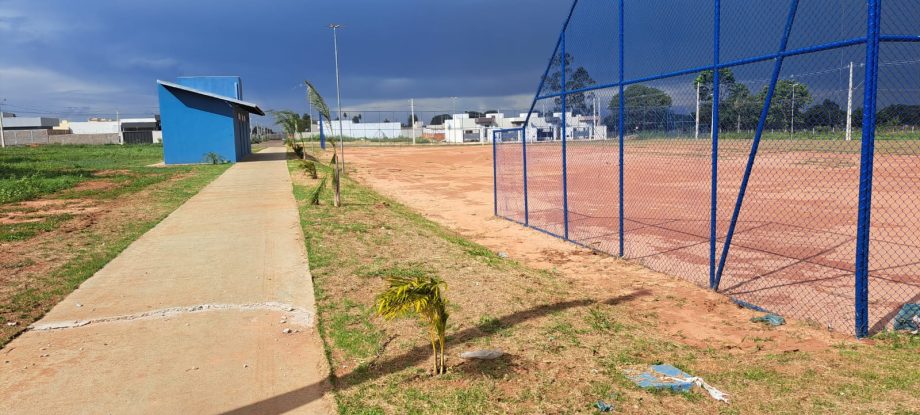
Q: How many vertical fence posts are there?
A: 6